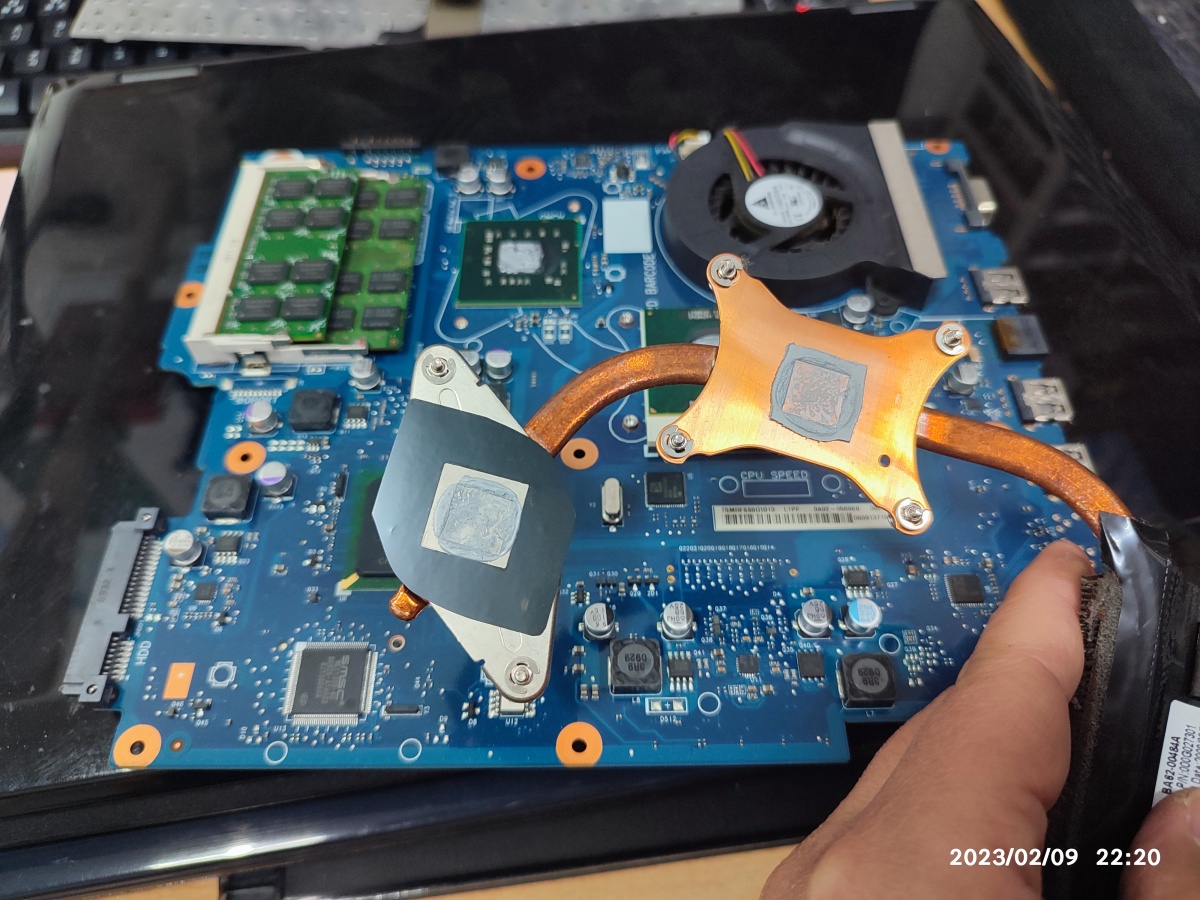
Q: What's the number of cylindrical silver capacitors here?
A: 14